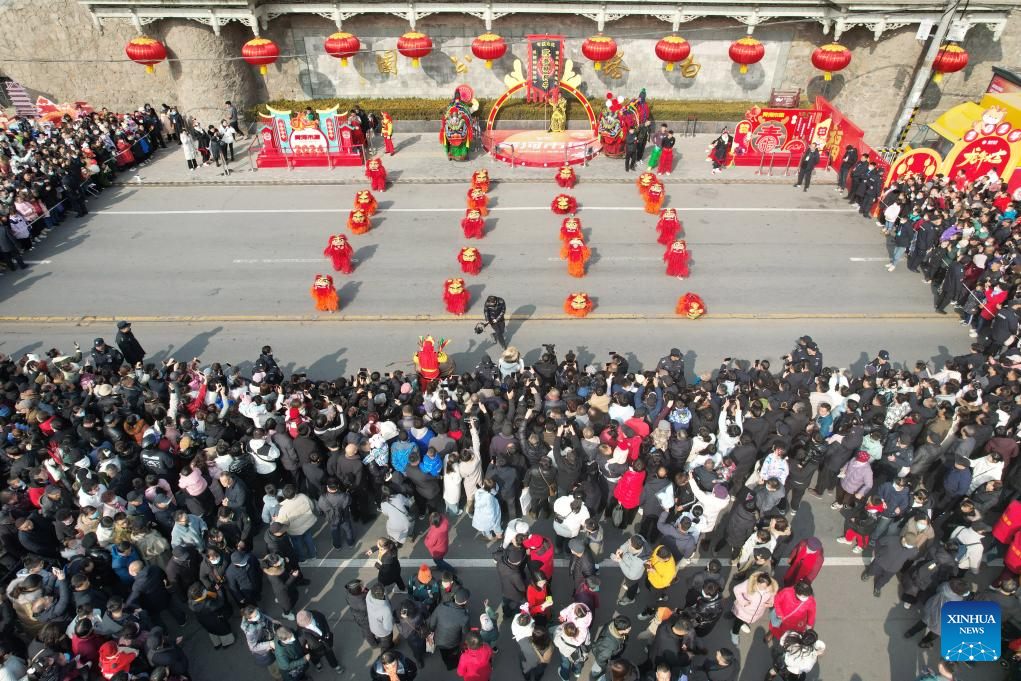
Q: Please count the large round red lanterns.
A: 10